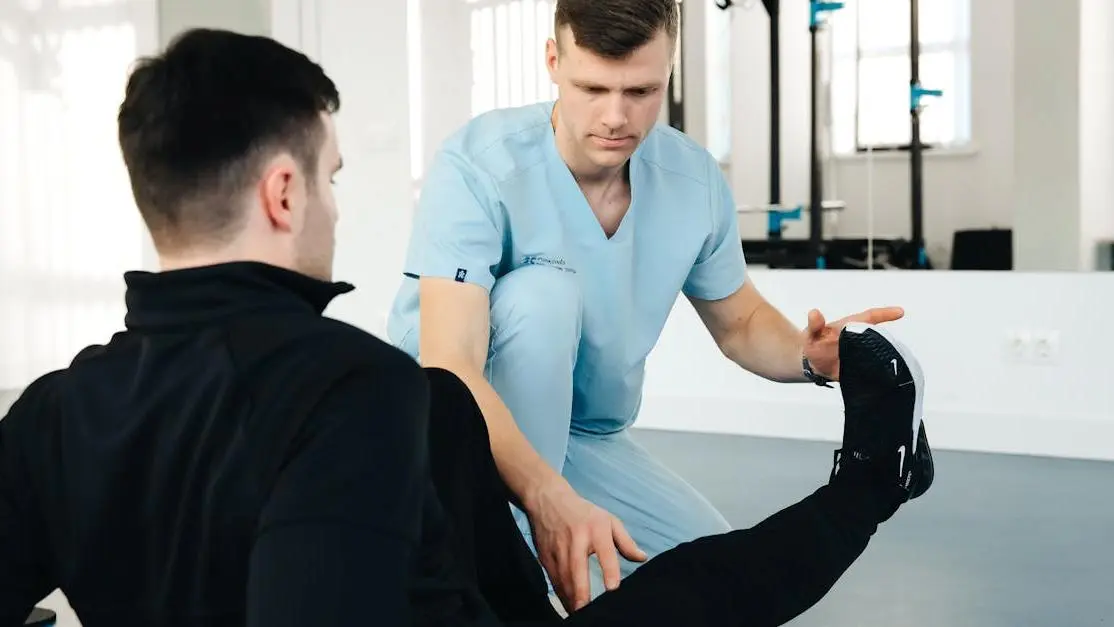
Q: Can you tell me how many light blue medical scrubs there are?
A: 1